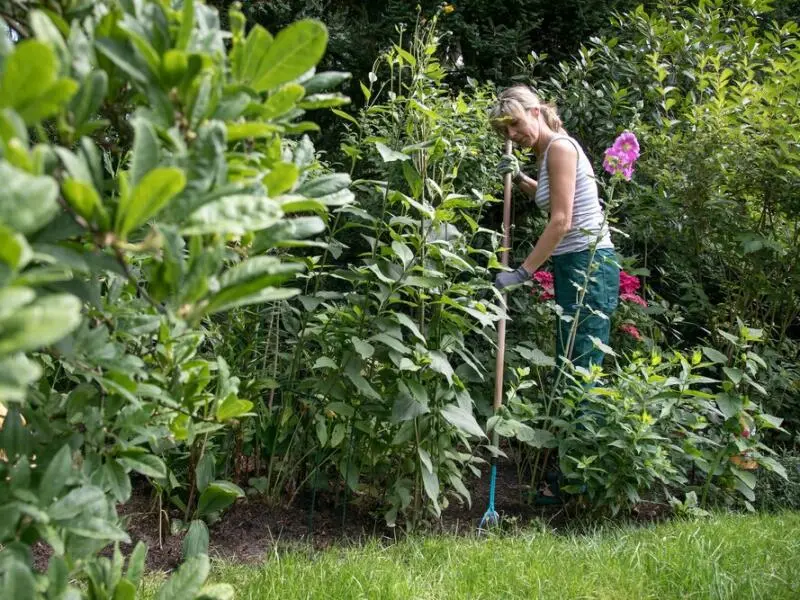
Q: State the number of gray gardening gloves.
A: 2